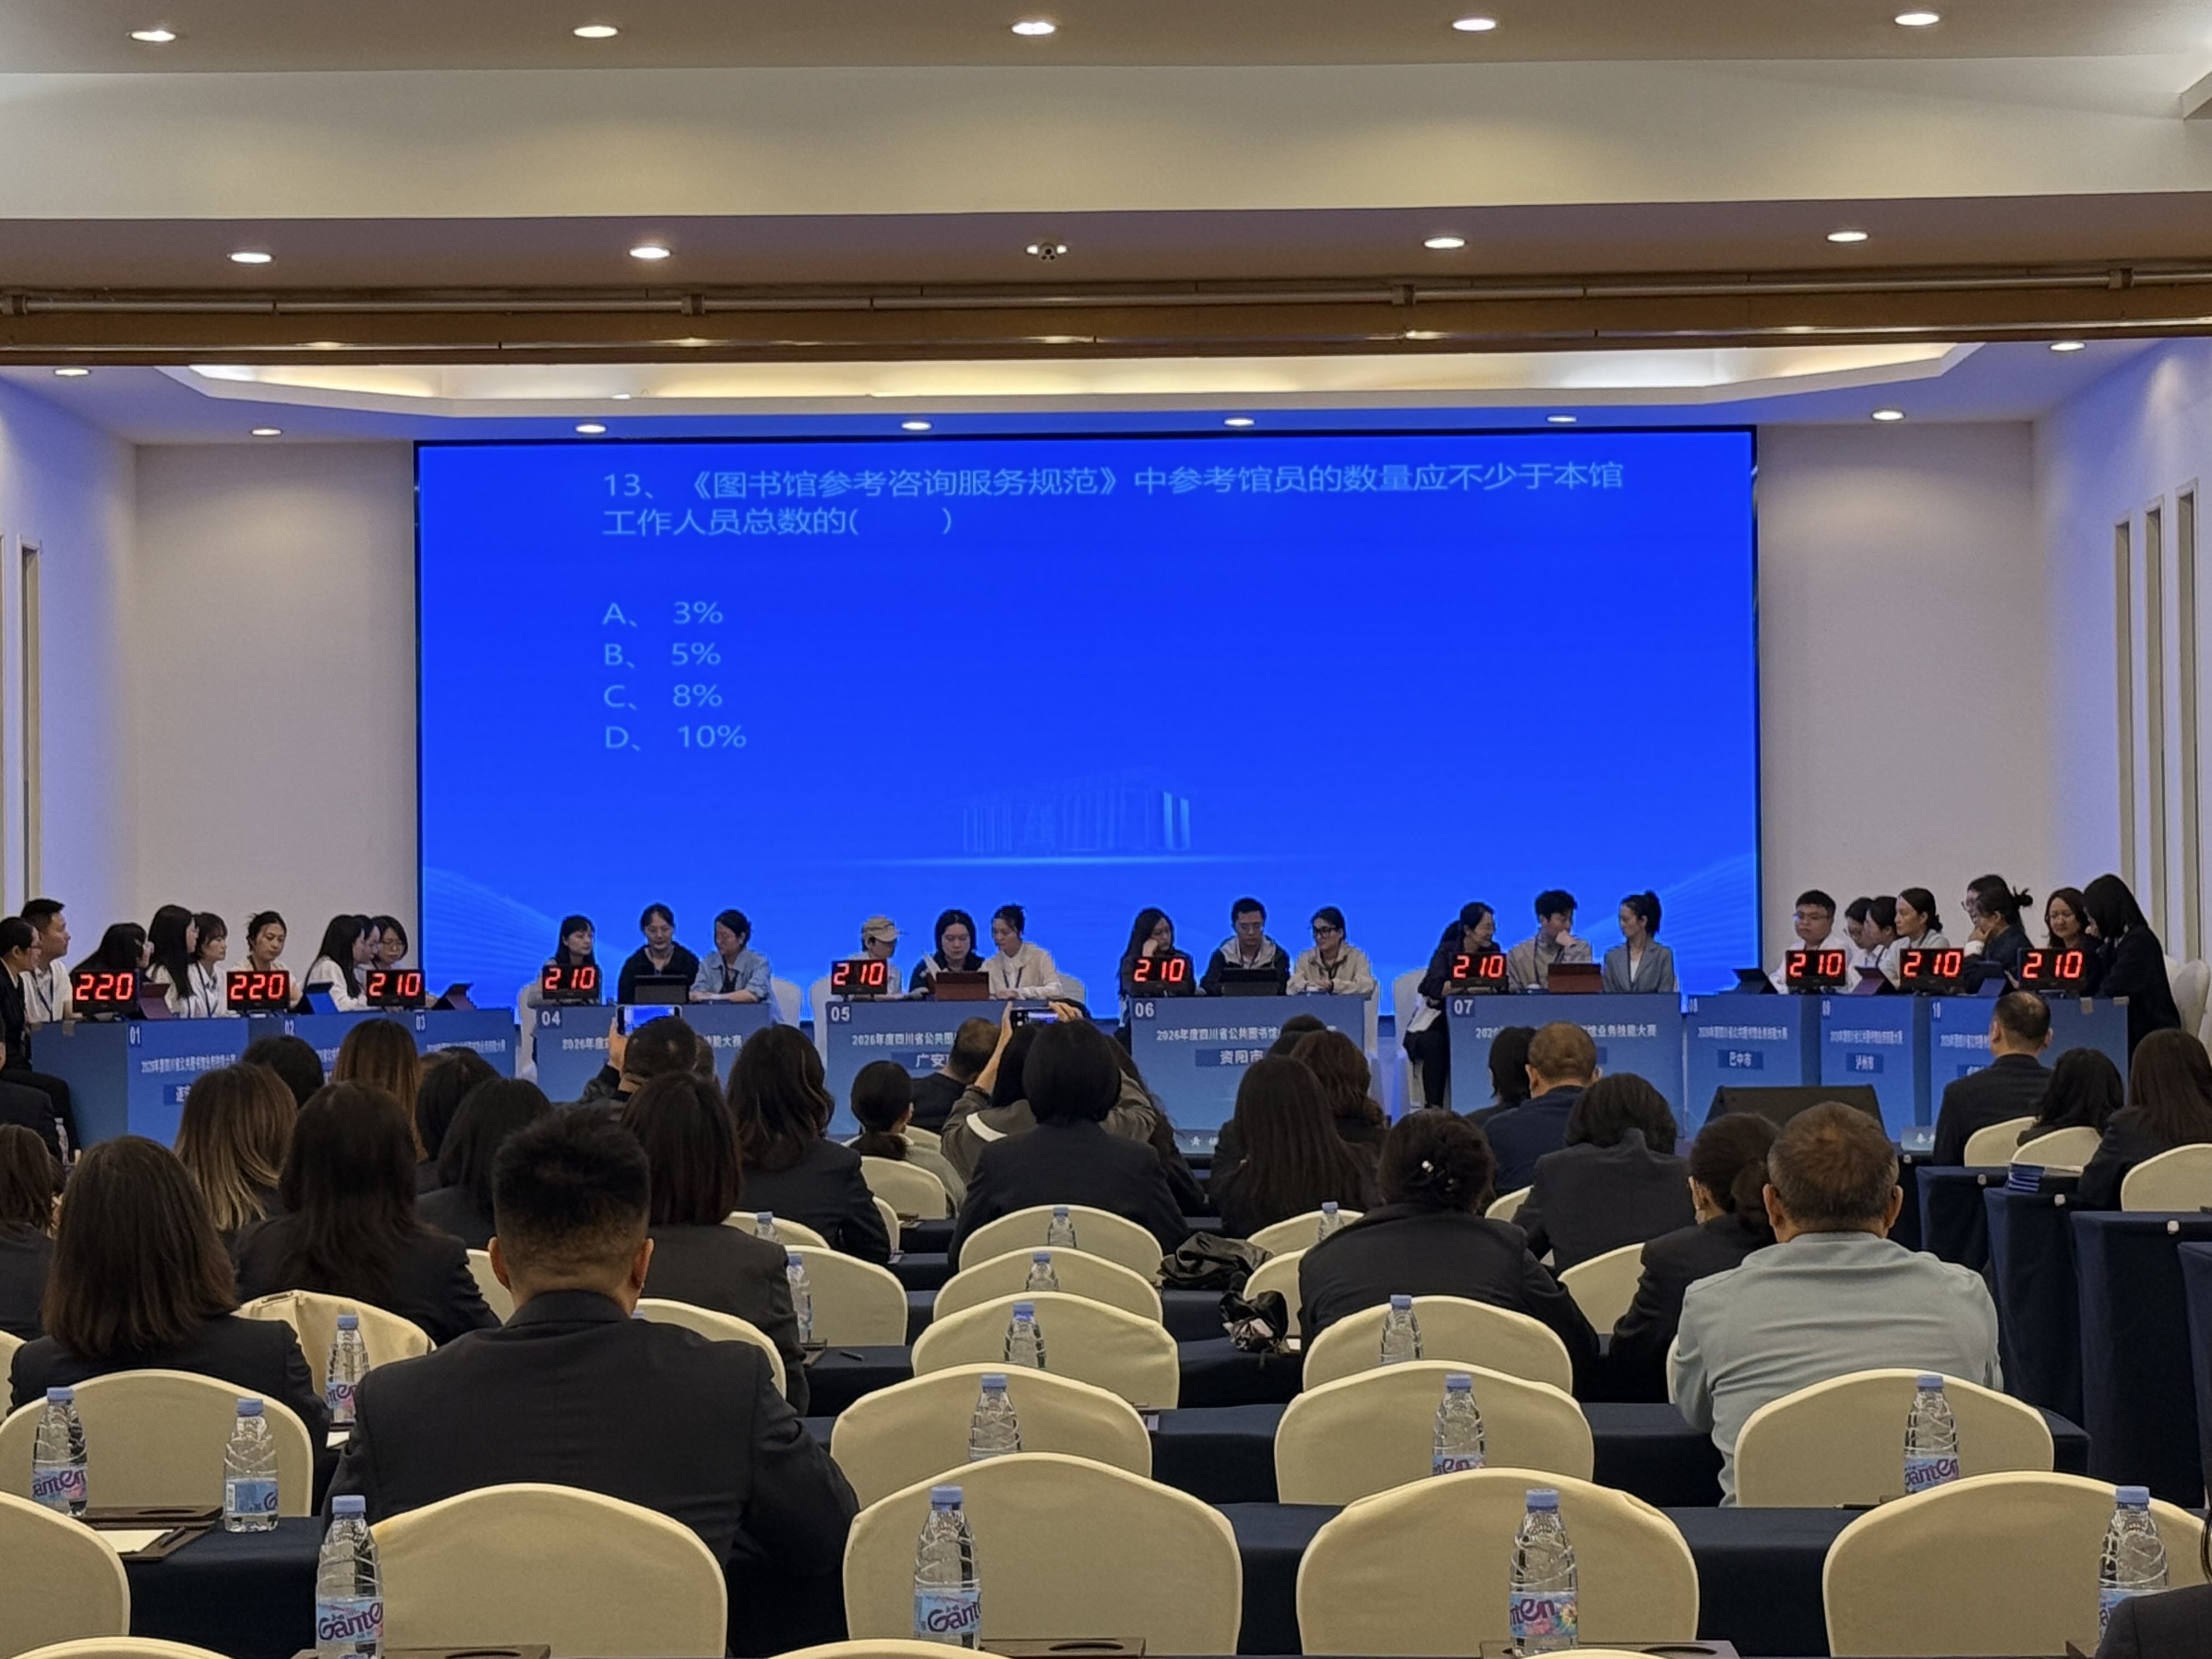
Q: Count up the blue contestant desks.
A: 10